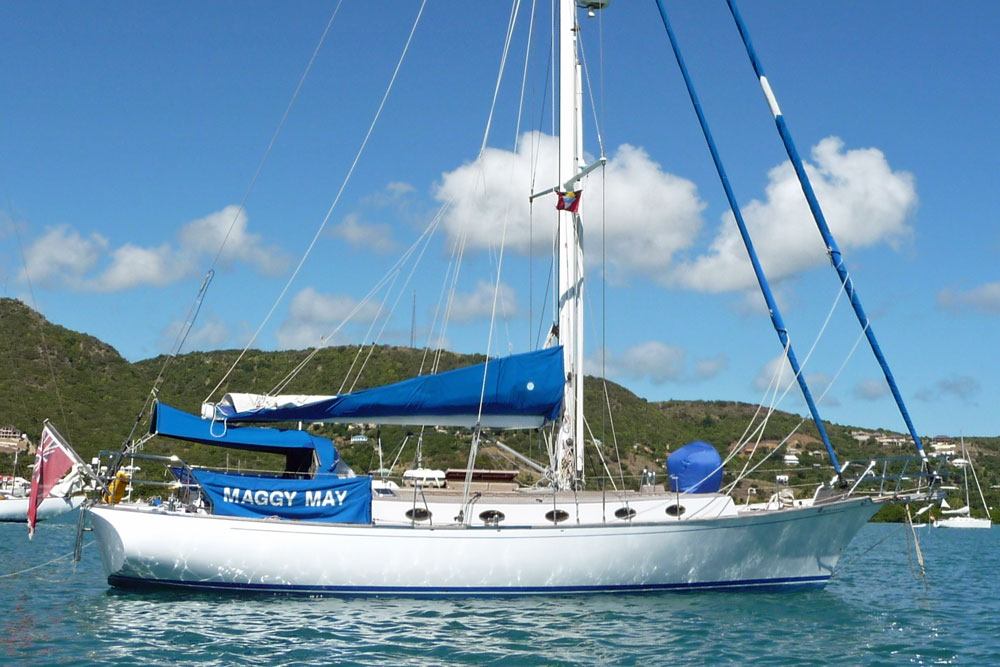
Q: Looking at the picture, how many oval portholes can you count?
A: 5